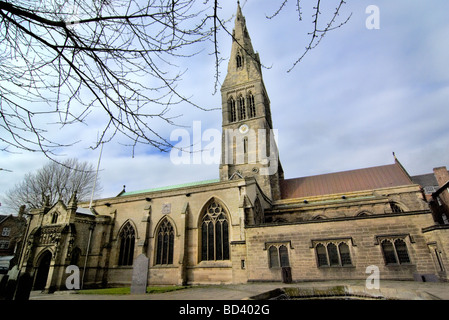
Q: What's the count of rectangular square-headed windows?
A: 3